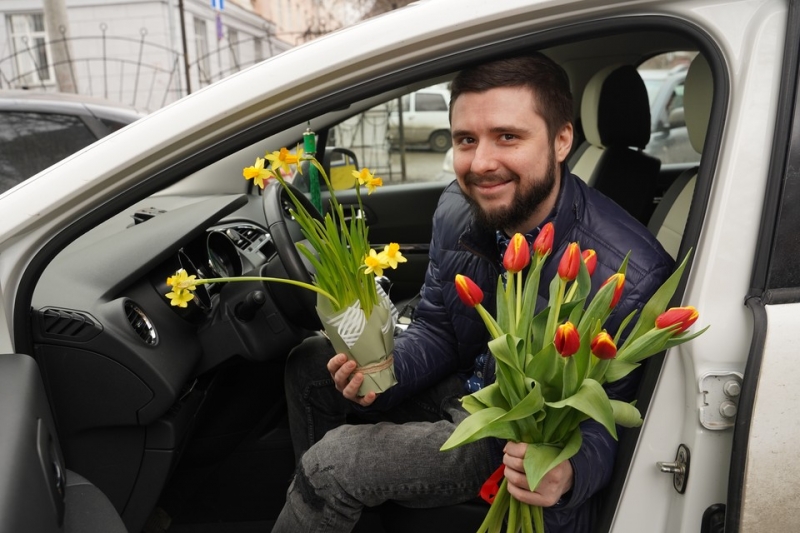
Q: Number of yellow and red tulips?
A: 9